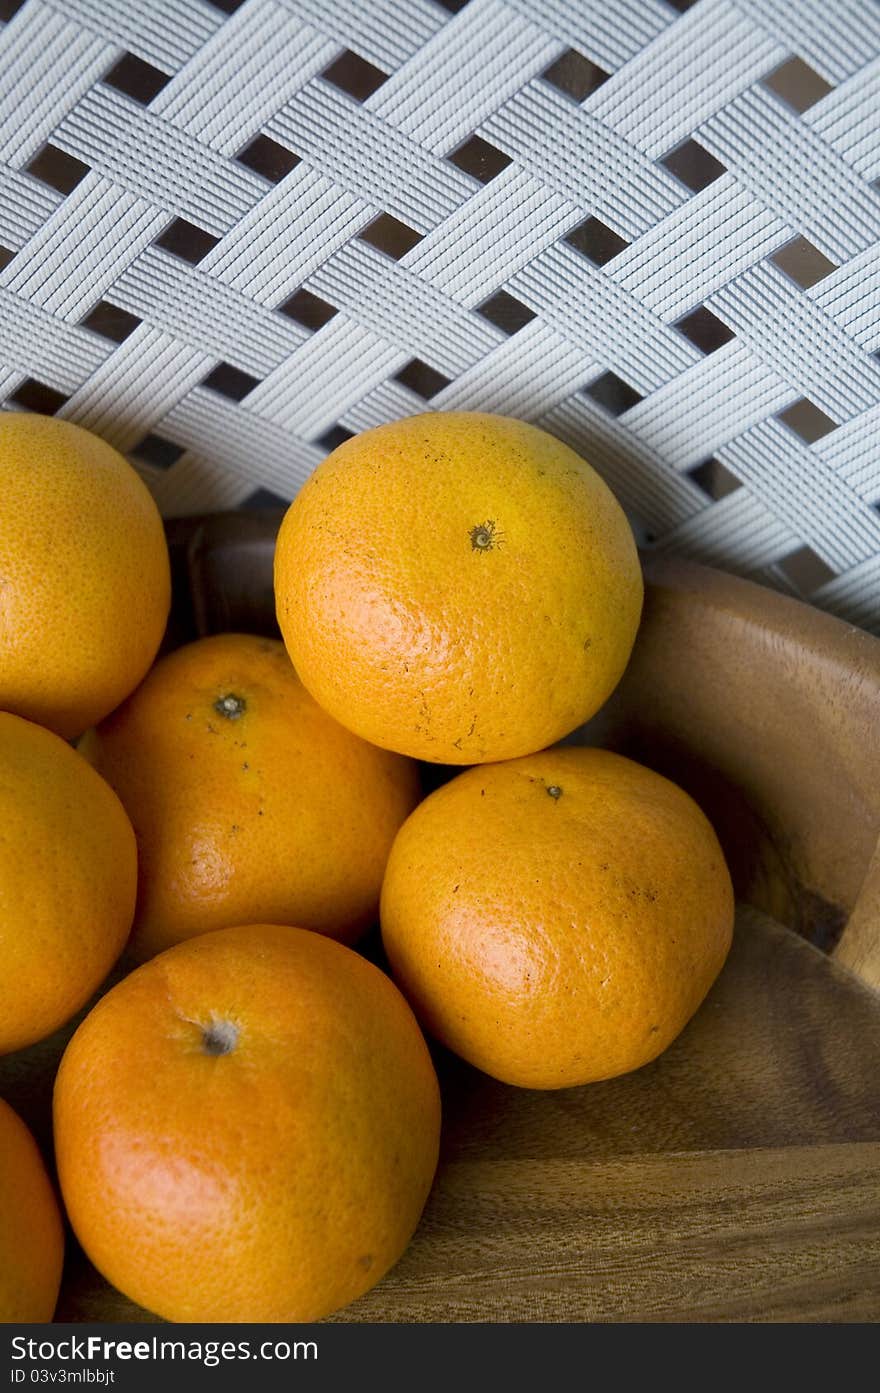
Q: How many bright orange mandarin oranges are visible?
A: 7